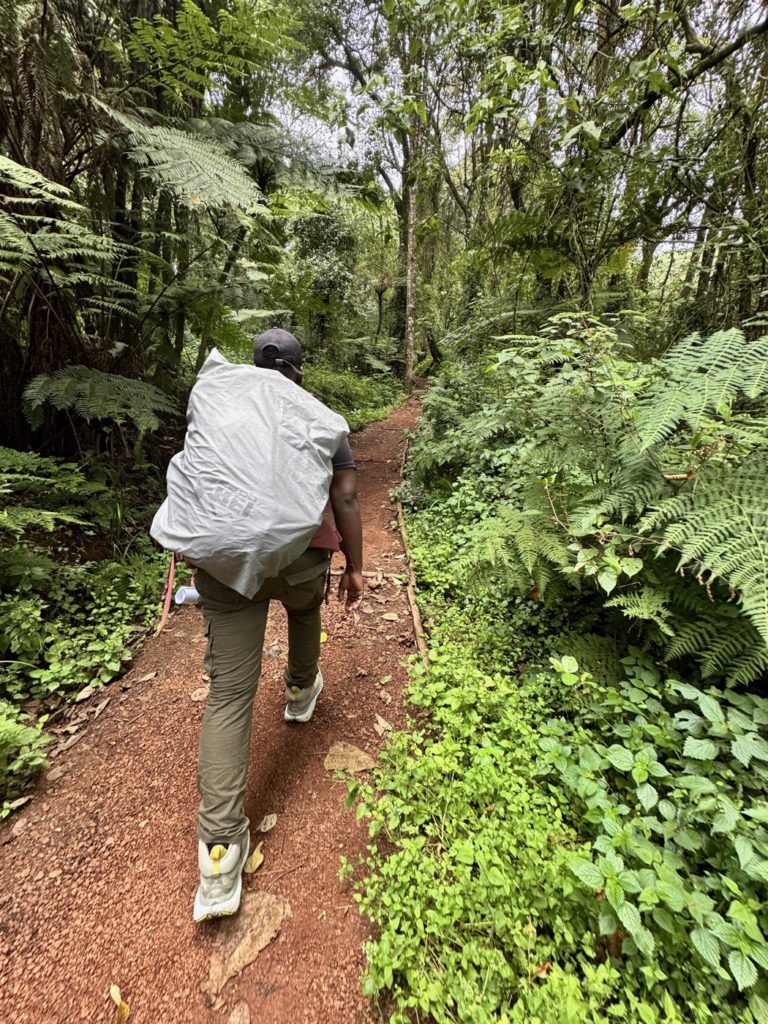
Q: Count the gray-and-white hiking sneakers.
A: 2